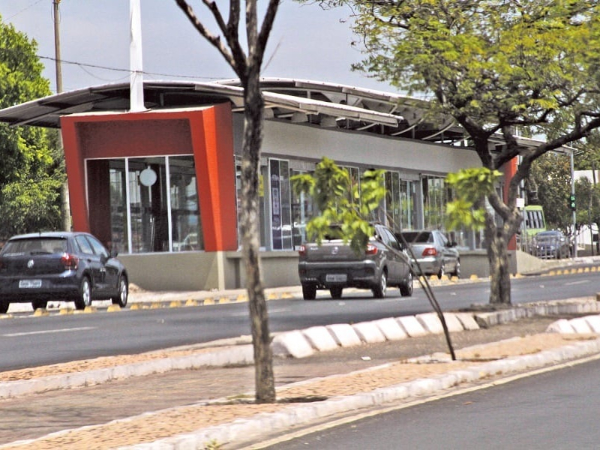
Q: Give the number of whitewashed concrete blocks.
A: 12